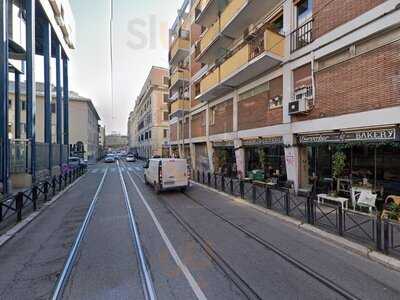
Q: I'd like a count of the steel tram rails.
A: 4